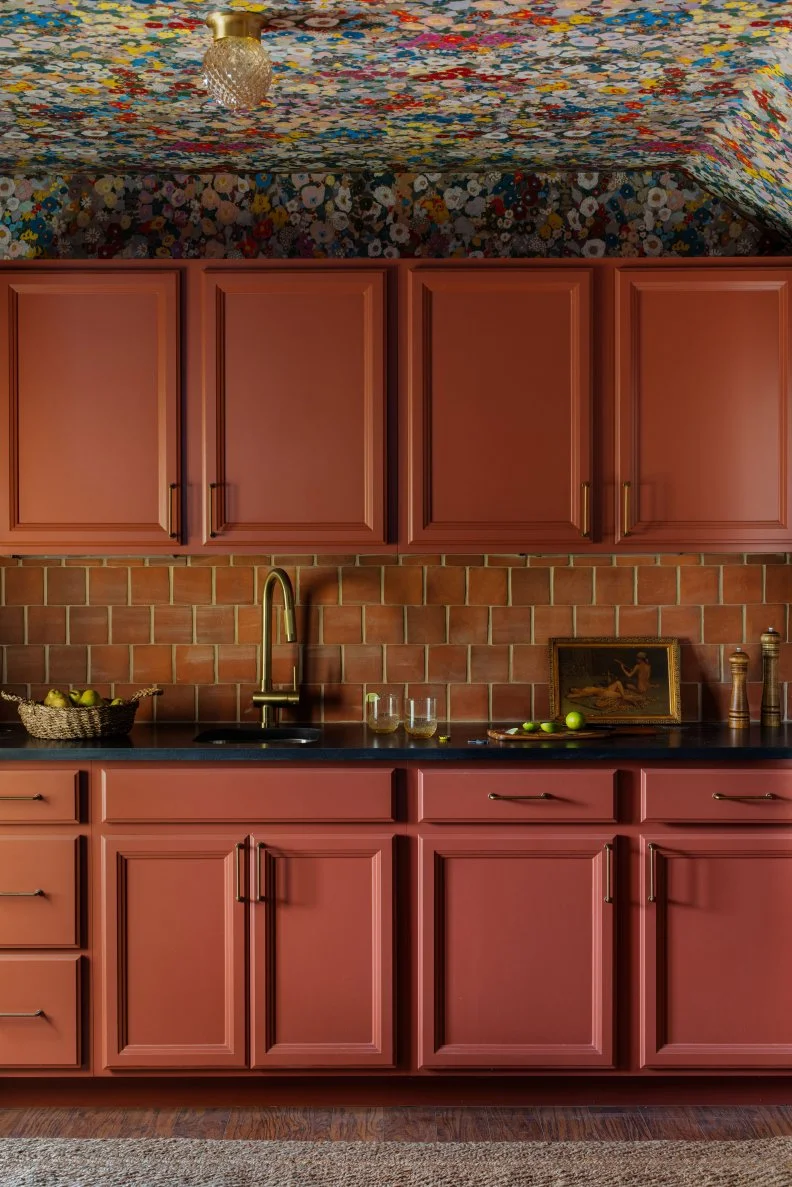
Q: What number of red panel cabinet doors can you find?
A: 8